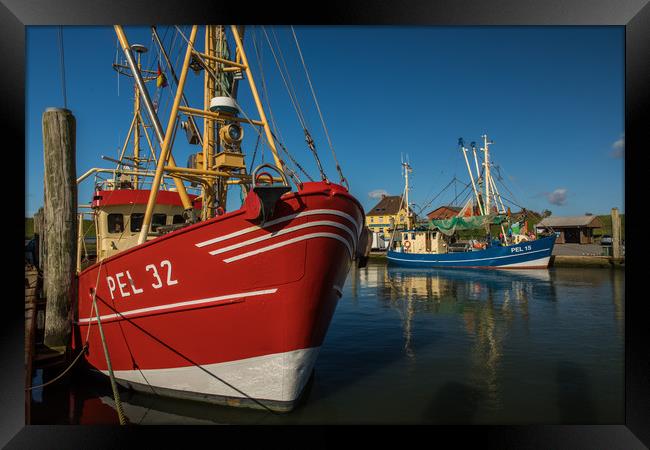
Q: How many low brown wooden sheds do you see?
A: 1